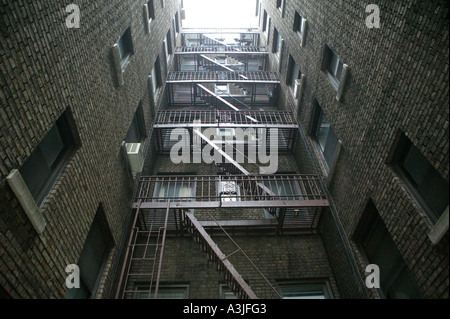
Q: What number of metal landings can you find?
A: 5